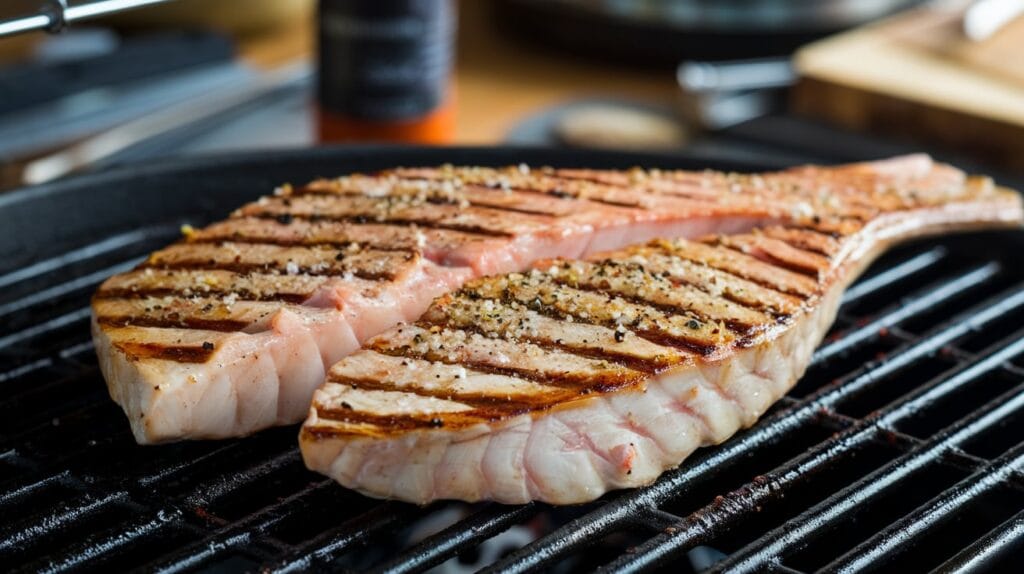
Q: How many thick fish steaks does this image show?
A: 2